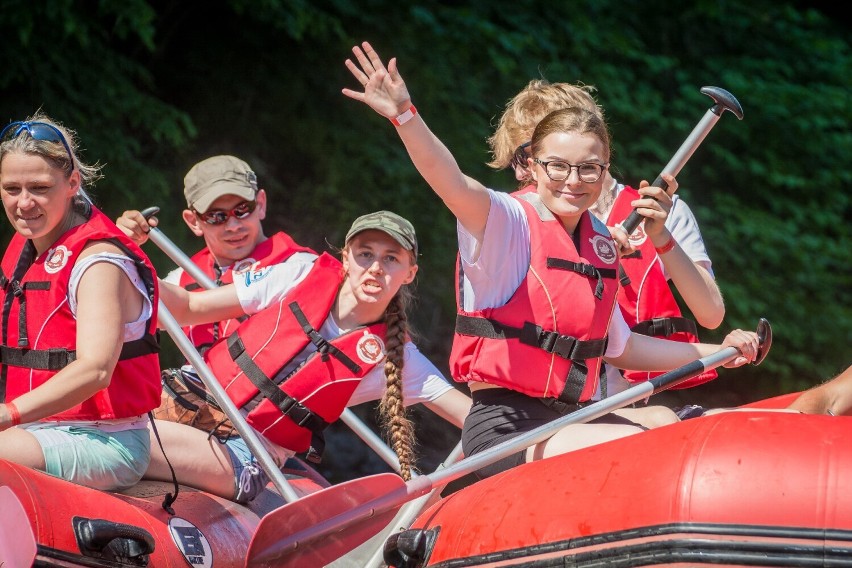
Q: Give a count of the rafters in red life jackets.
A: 5